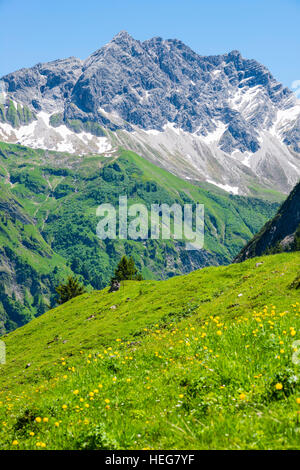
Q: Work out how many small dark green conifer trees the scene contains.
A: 2